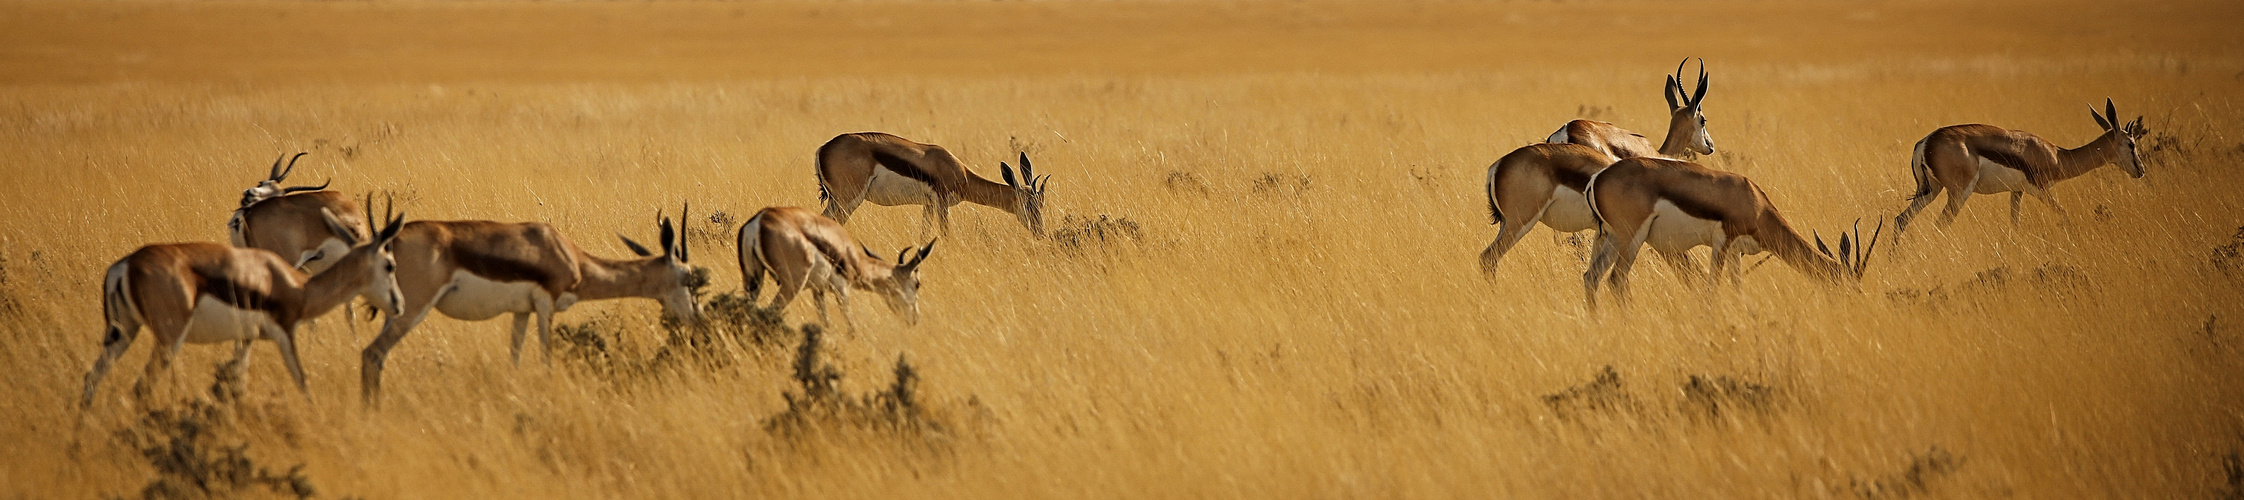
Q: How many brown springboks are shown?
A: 9